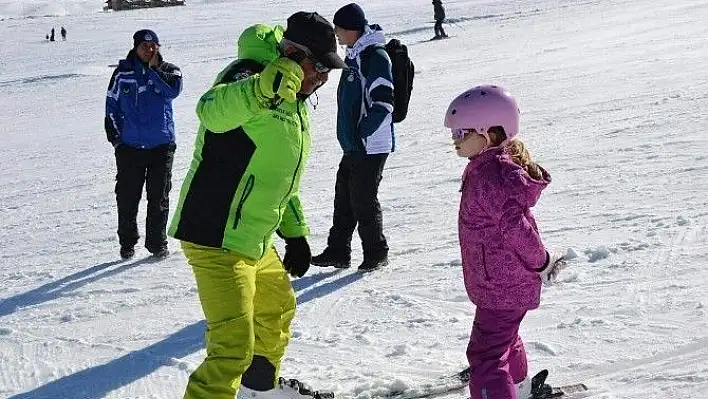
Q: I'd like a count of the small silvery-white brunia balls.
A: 0